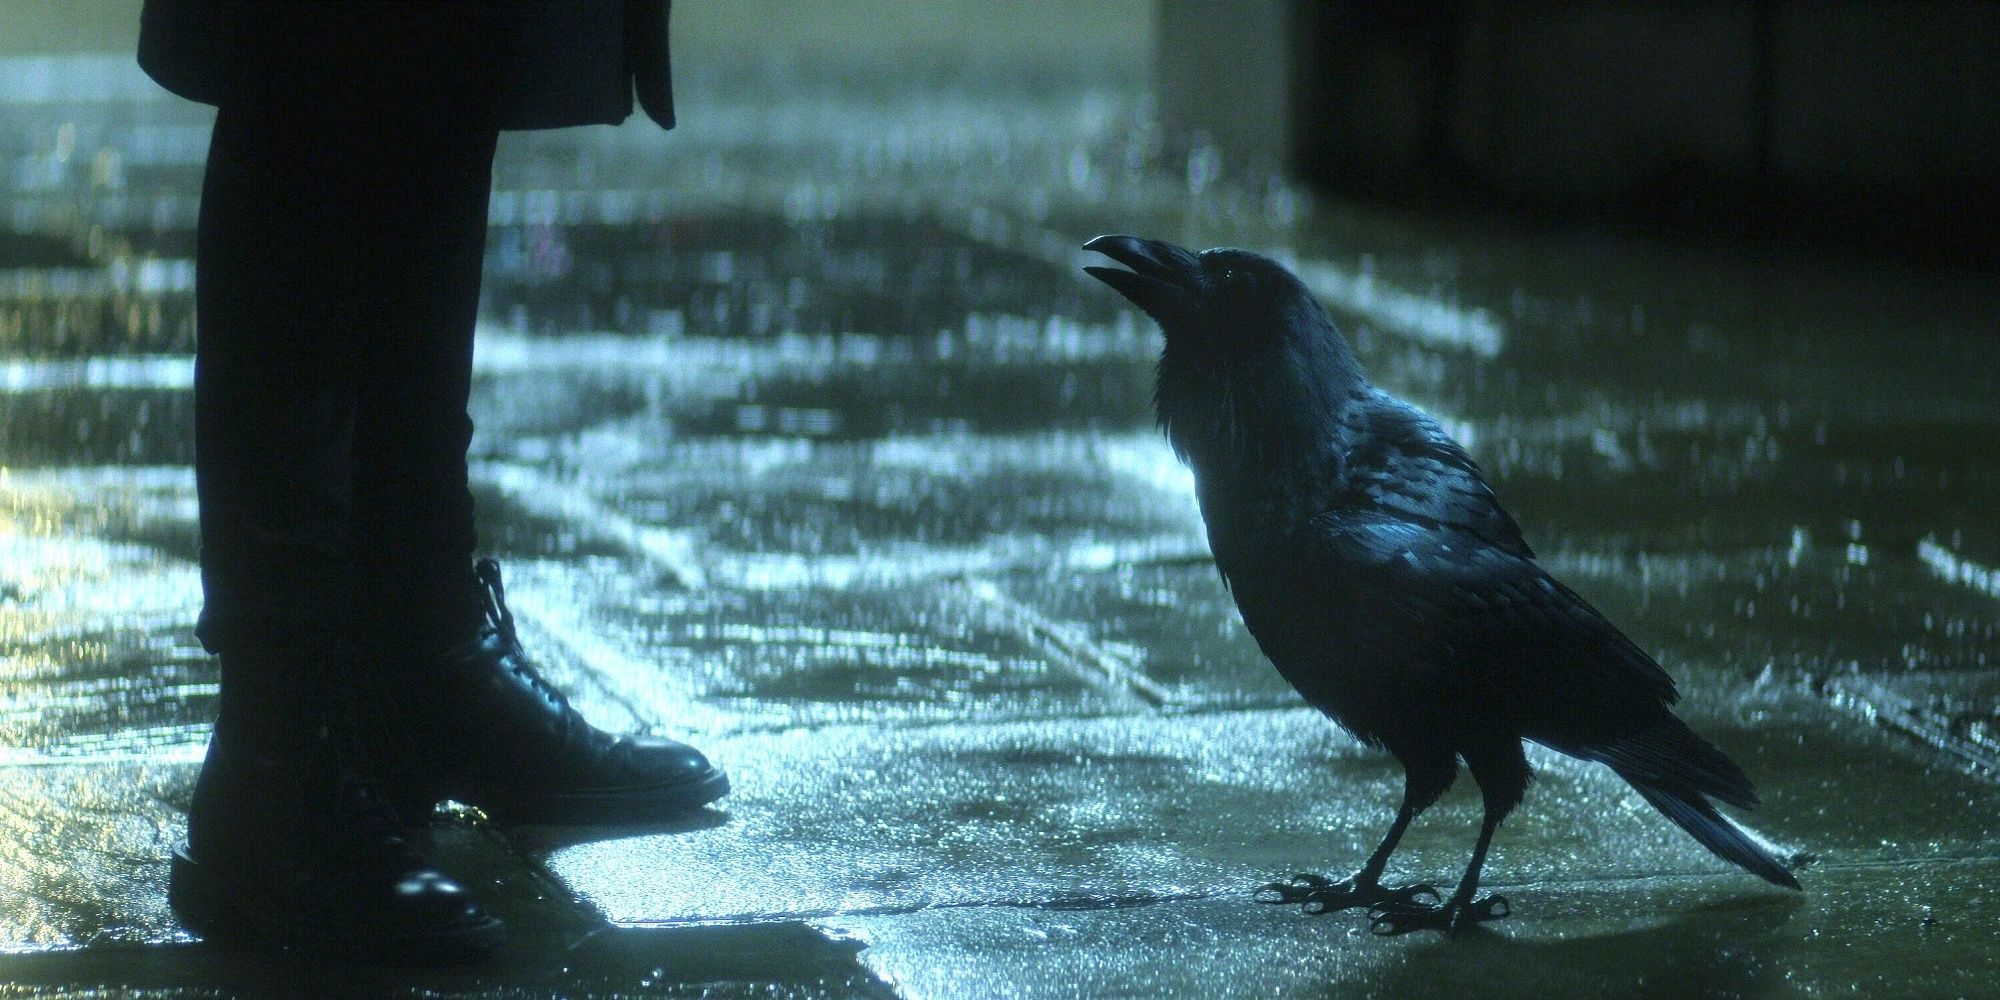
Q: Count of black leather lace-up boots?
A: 2